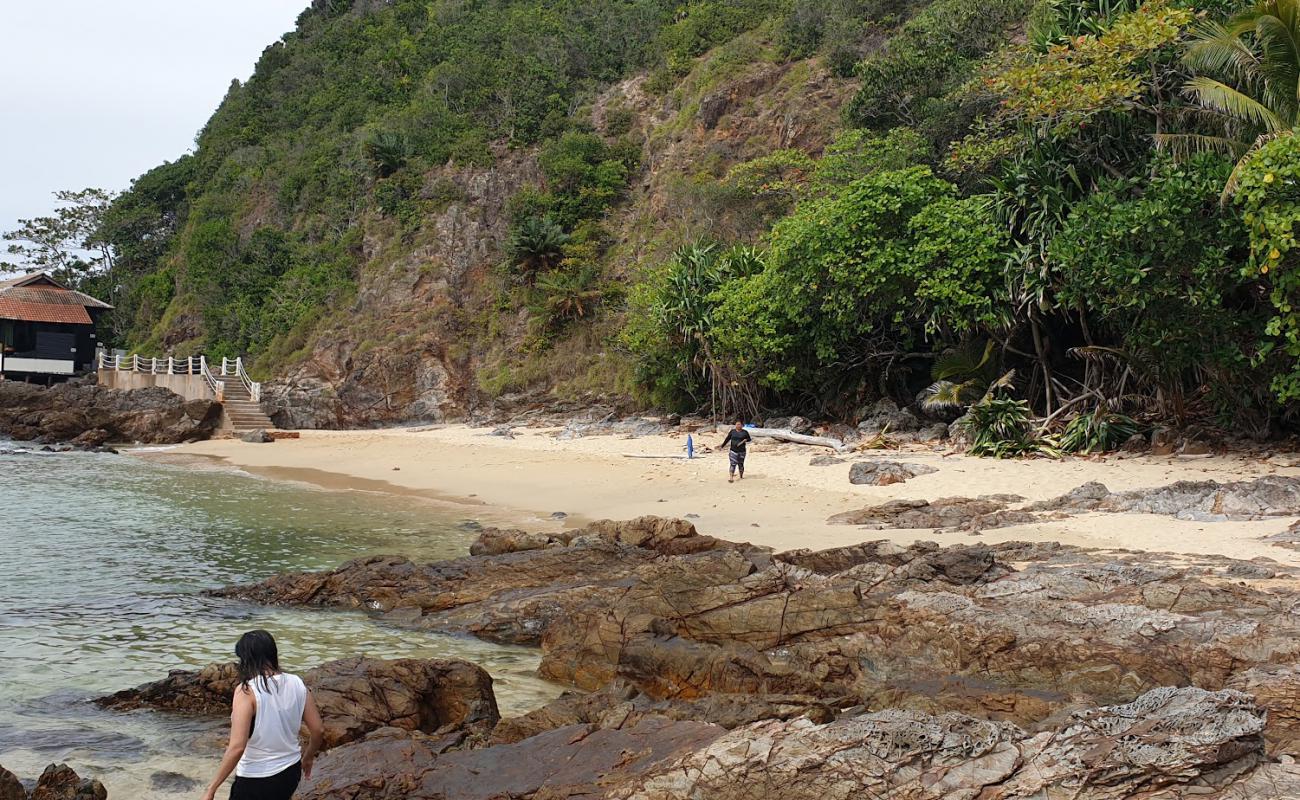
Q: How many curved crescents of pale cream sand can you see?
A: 1